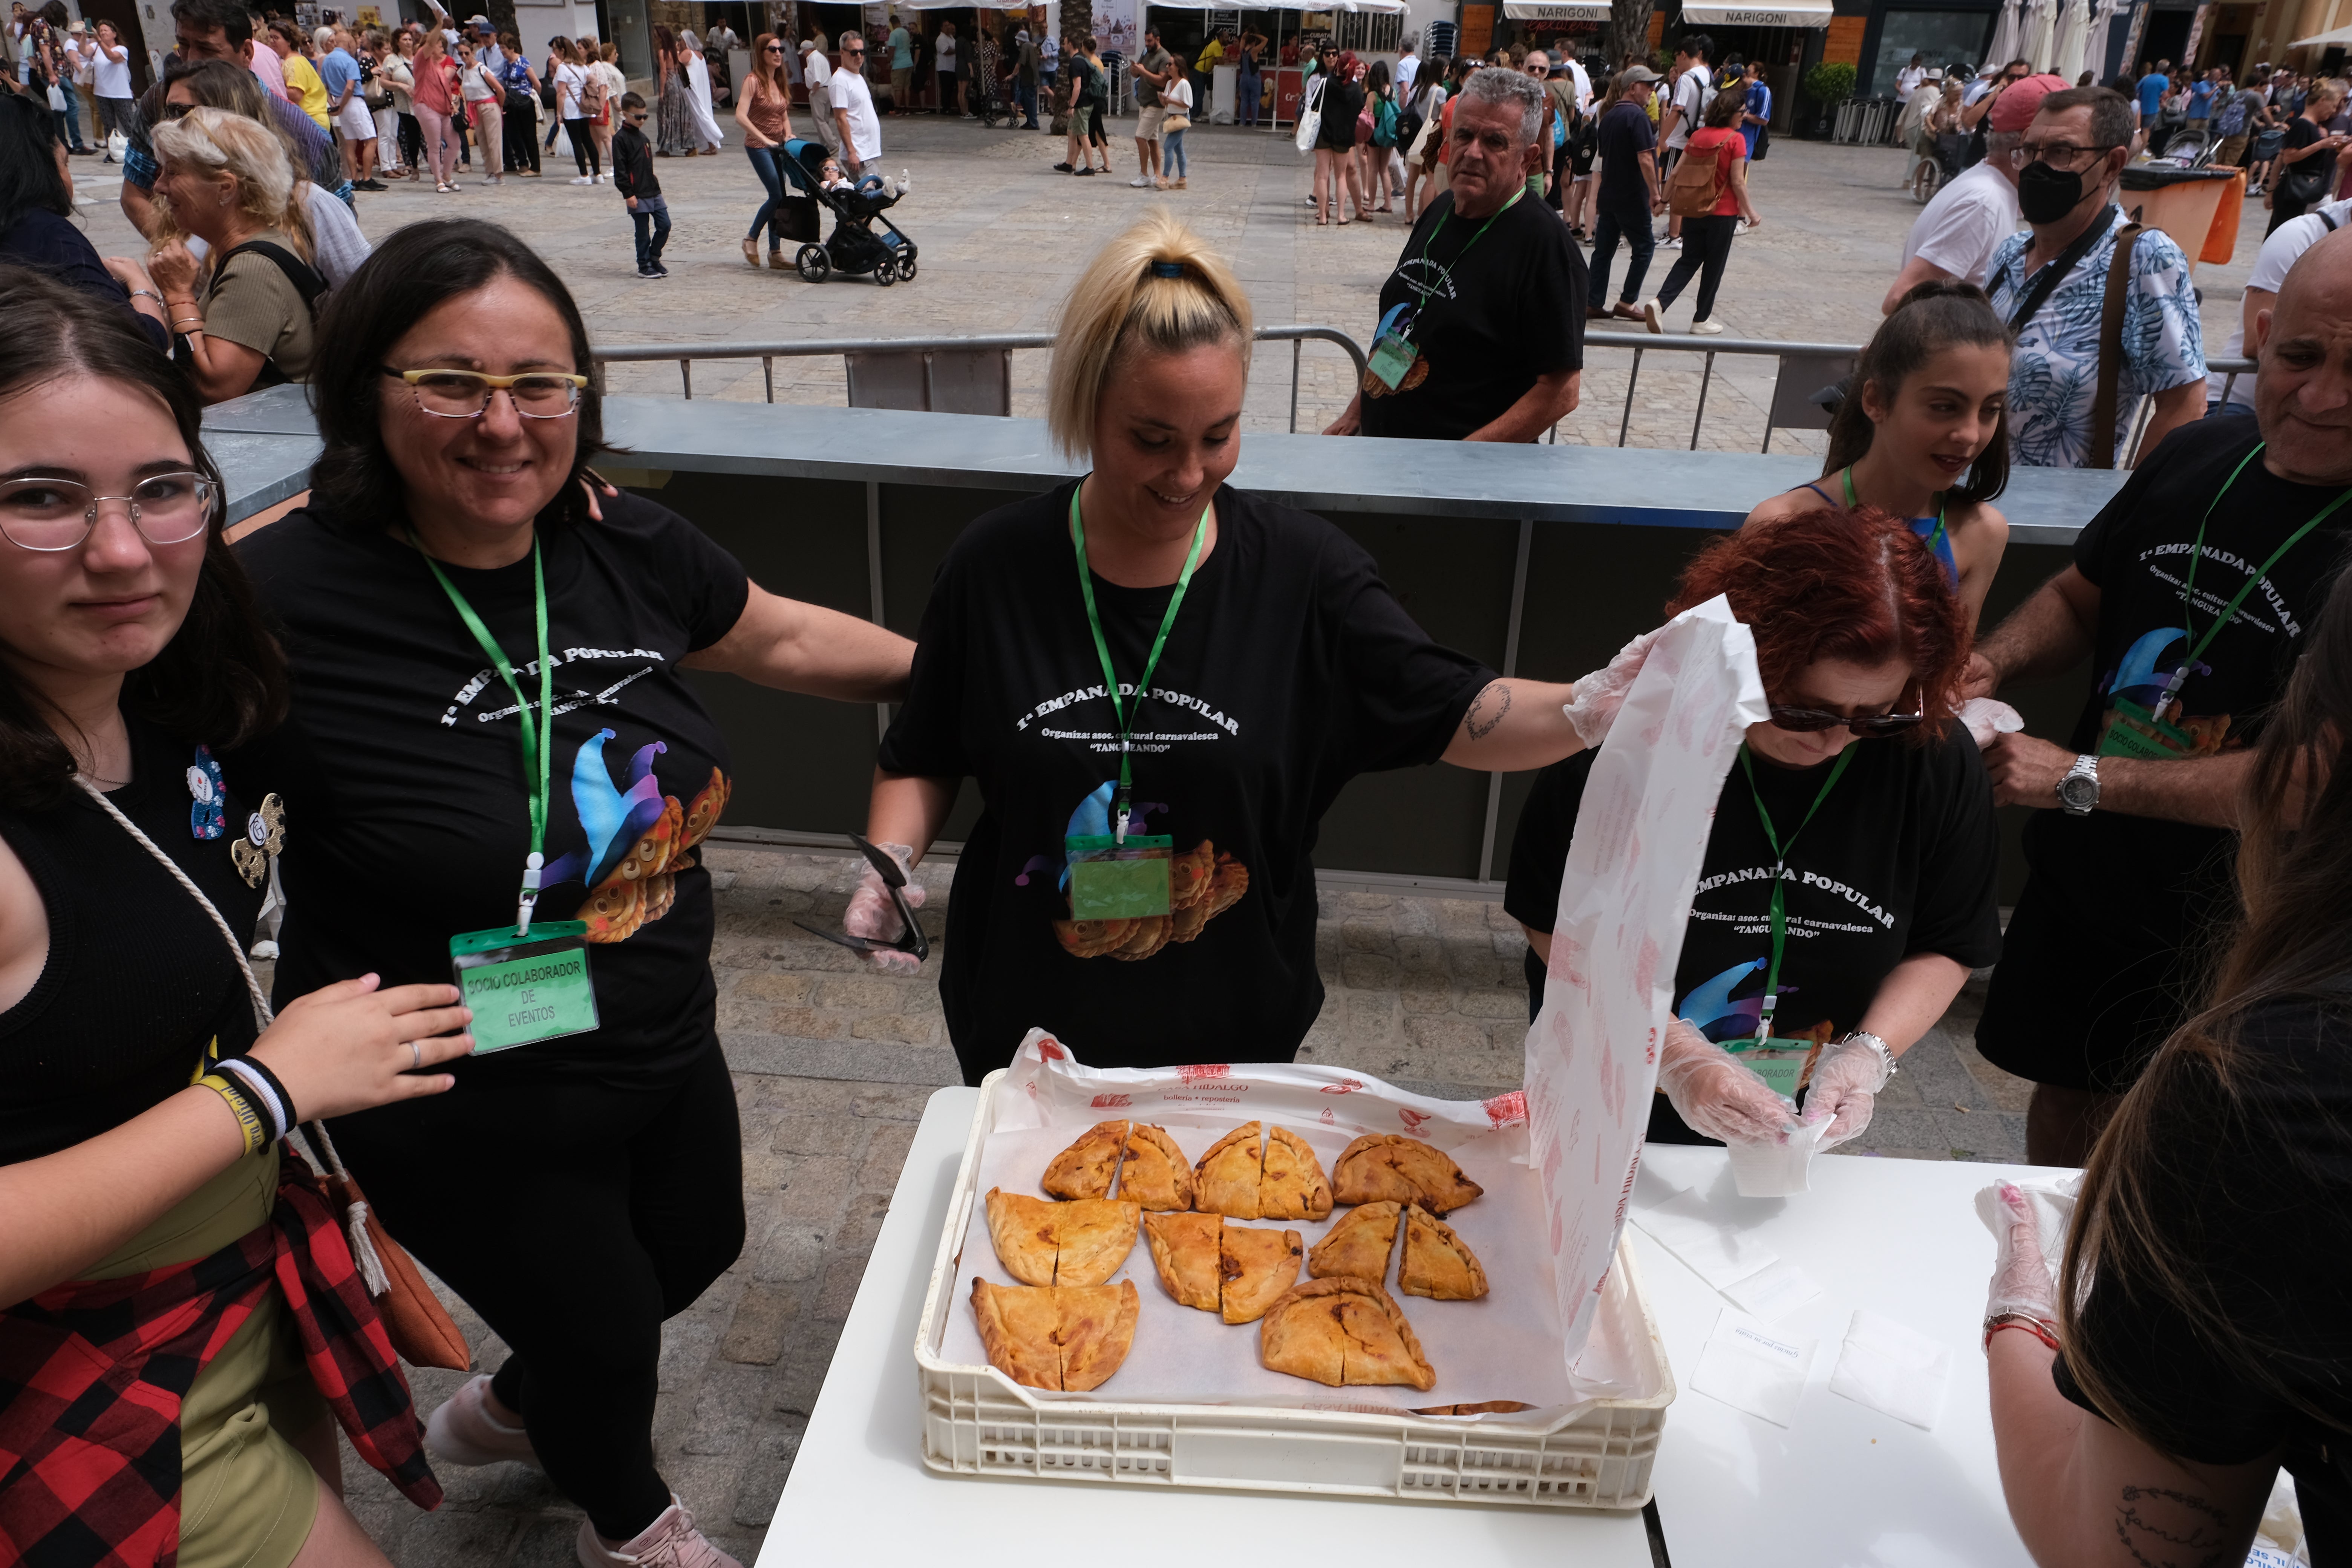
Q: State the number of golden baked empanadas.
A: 8